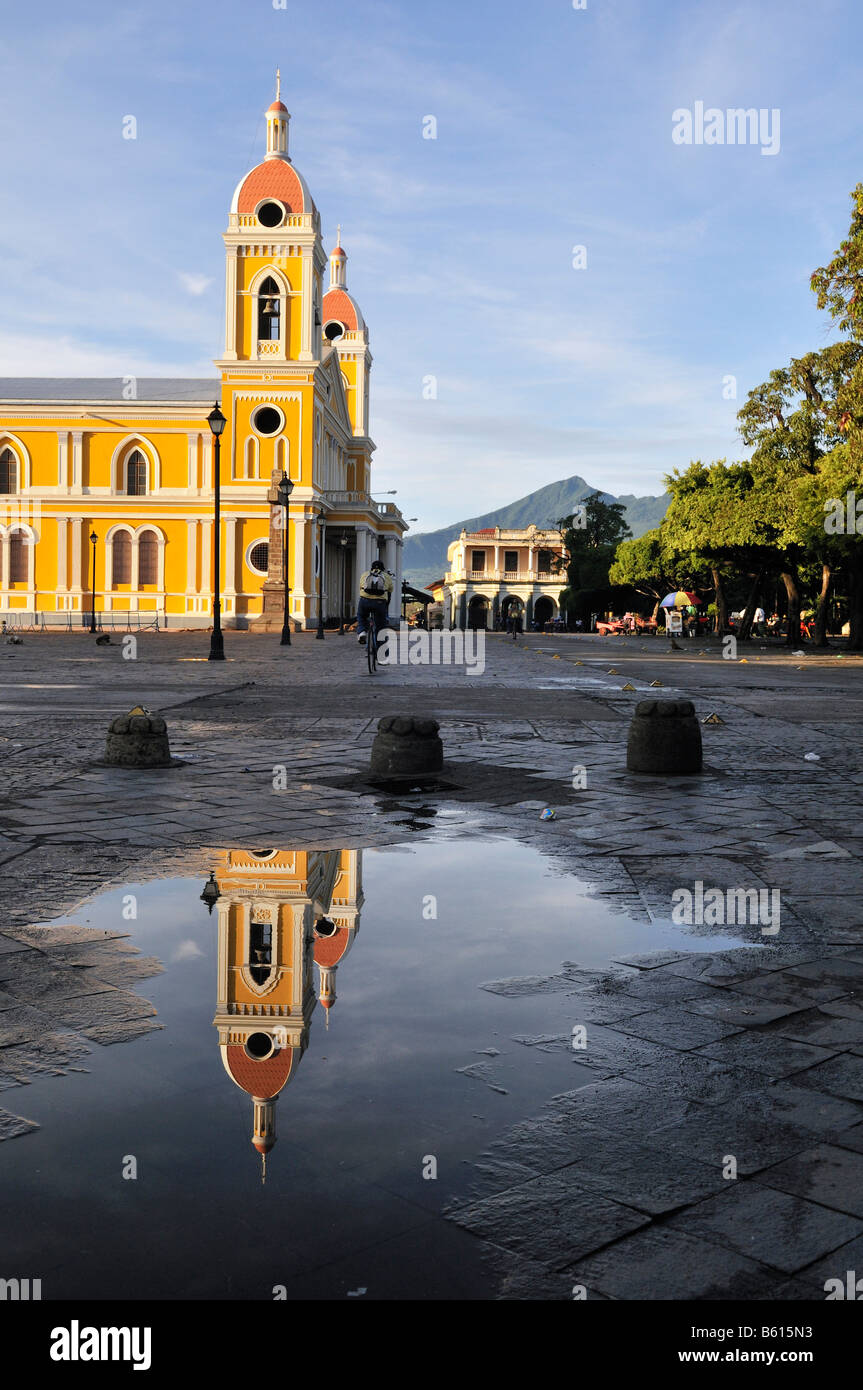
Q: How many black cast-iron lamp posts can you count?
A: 5